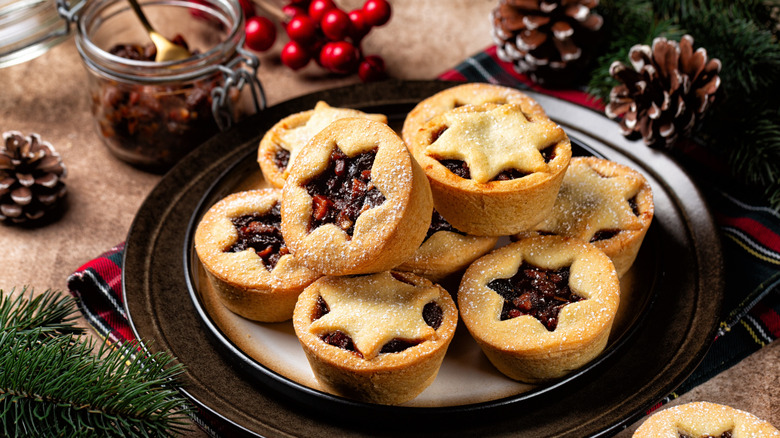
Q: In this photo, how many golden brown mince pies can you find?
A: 10